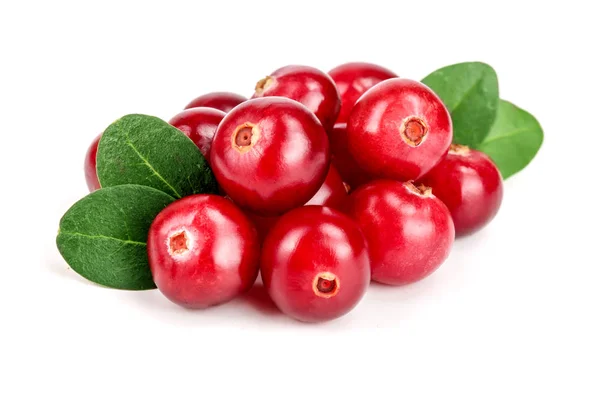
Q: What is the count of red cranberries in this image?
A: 13